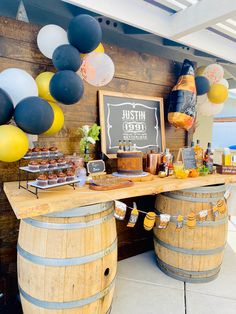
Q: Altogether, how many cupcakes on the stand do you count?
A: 12